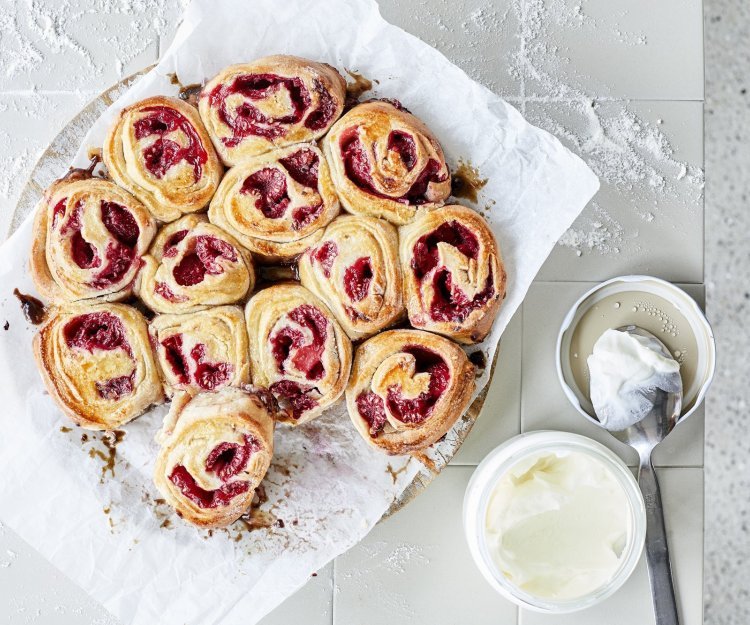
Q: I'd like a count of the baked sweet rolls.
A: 13